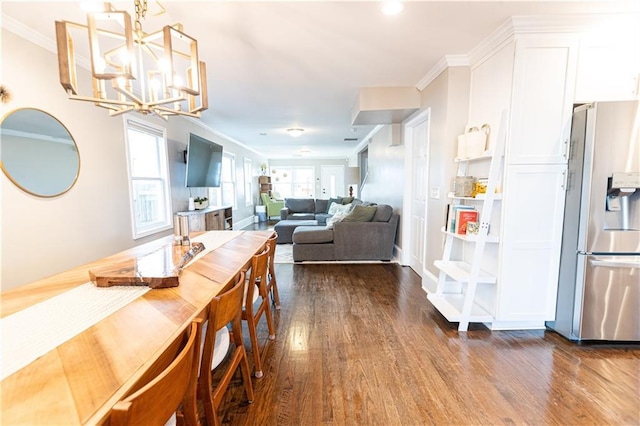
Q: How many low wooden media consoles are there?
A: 1